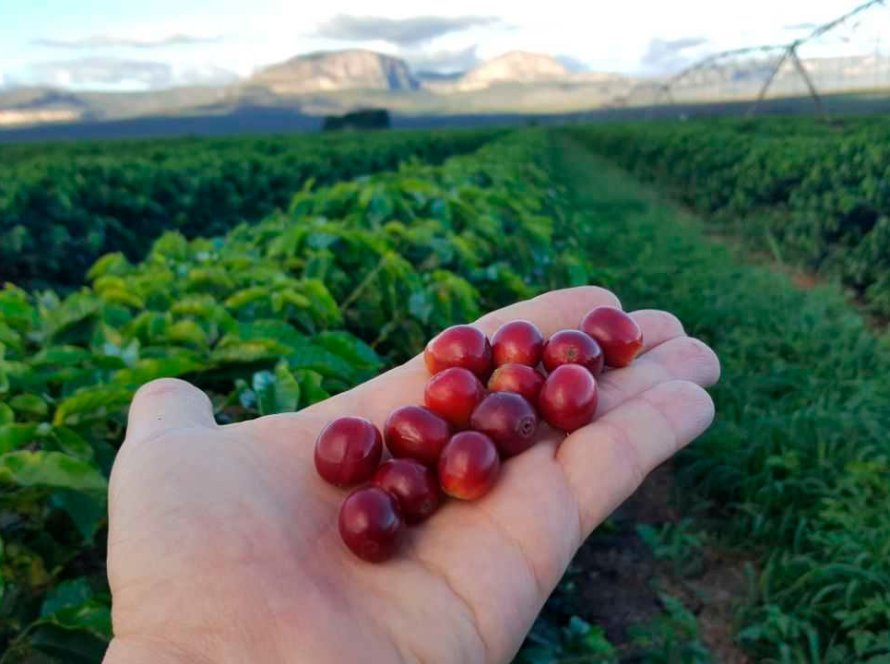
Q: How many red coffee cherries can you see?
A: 13